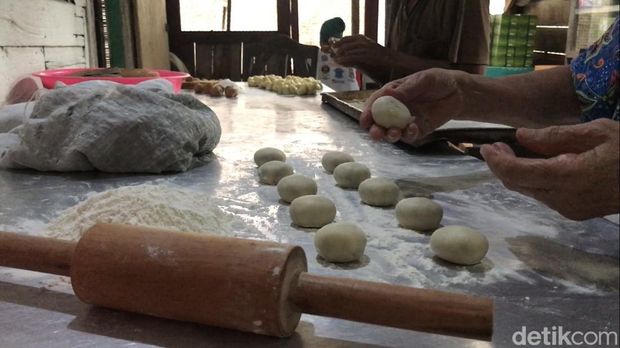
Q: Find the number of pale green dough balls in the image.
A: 11